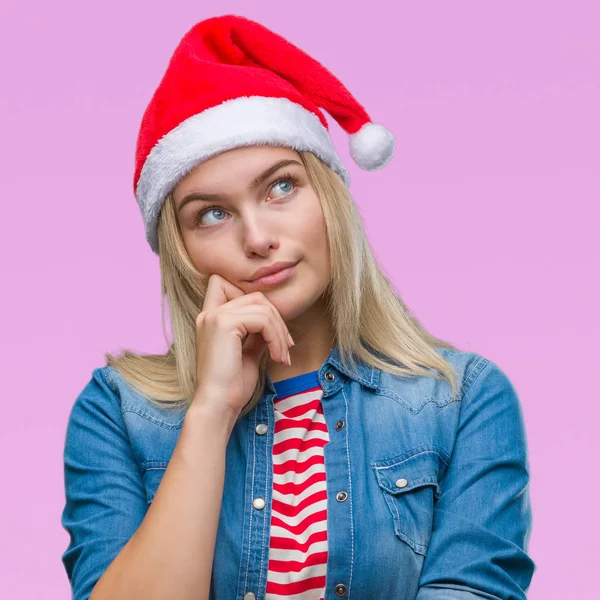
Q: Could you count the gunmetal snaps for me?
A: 4